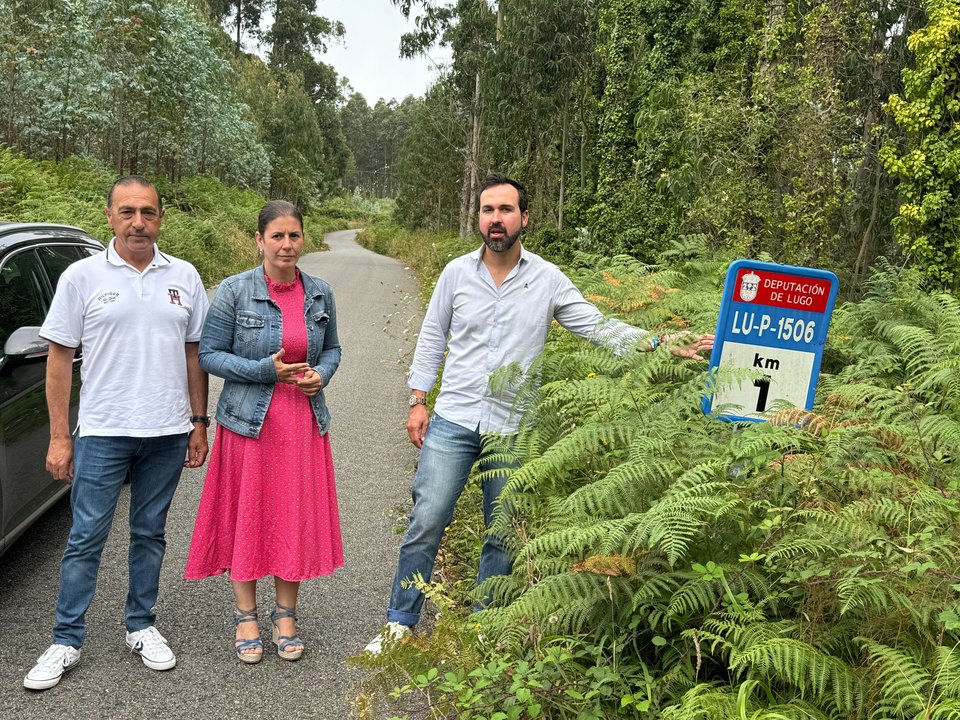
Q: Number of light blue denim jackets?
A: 1